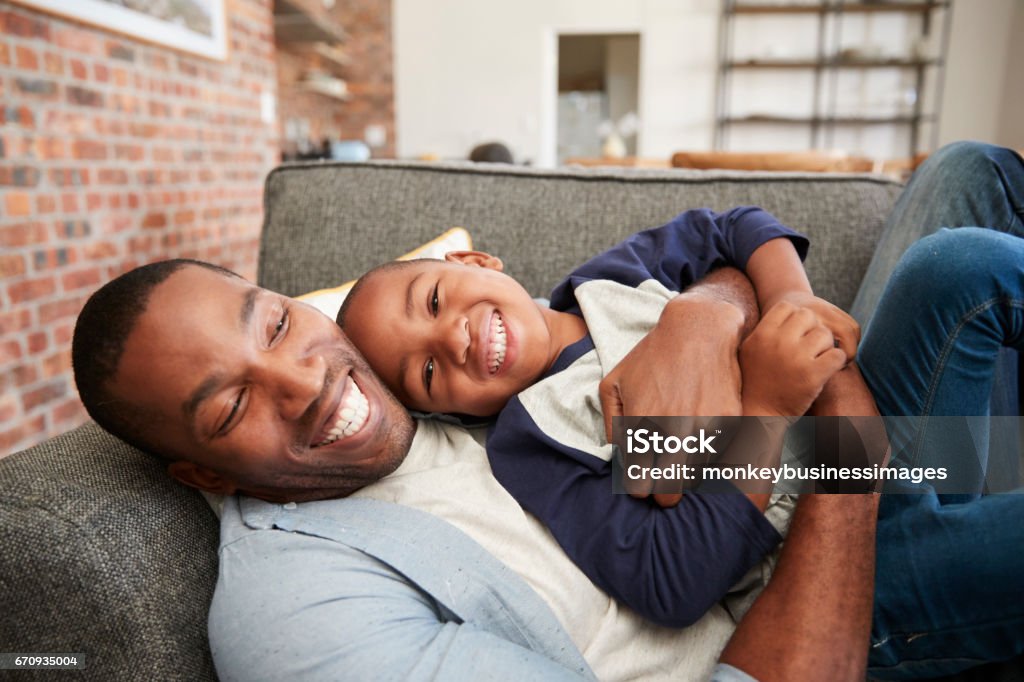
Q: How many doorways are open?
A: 1